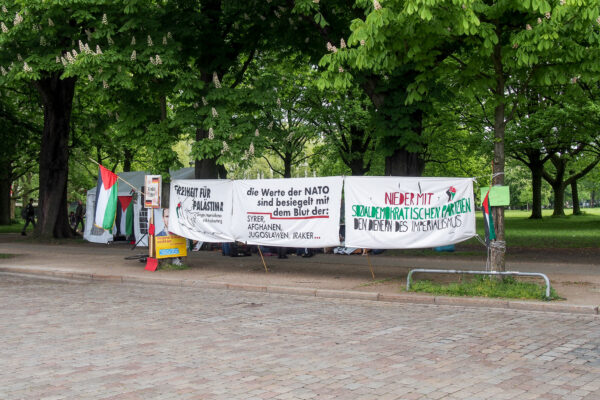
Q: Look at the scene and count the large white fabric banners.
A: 3